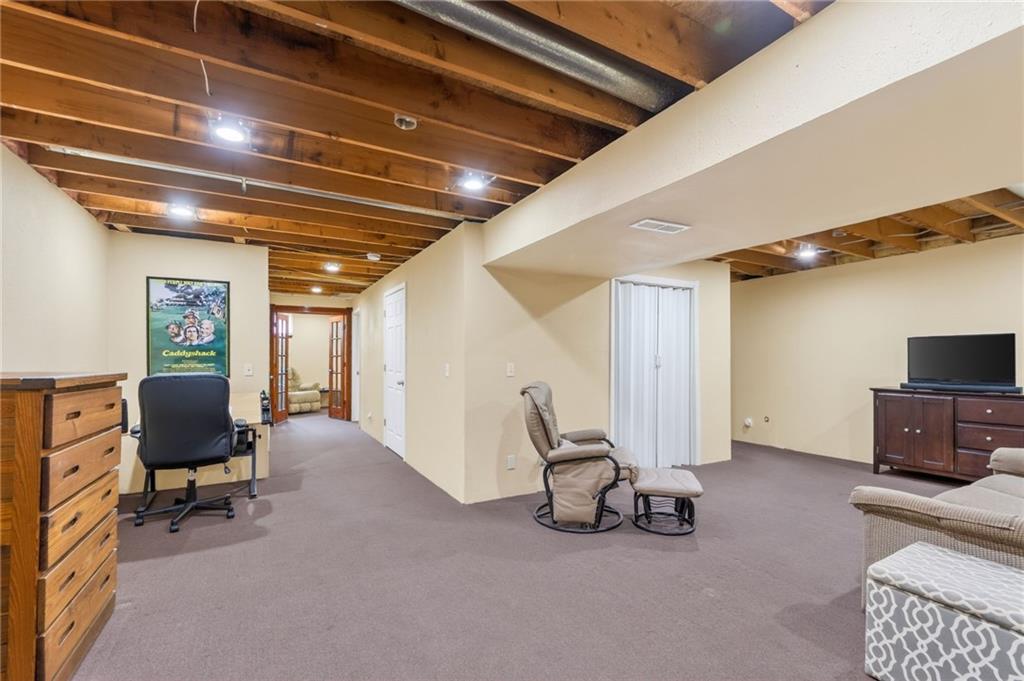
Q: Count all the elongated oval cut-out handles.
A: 10